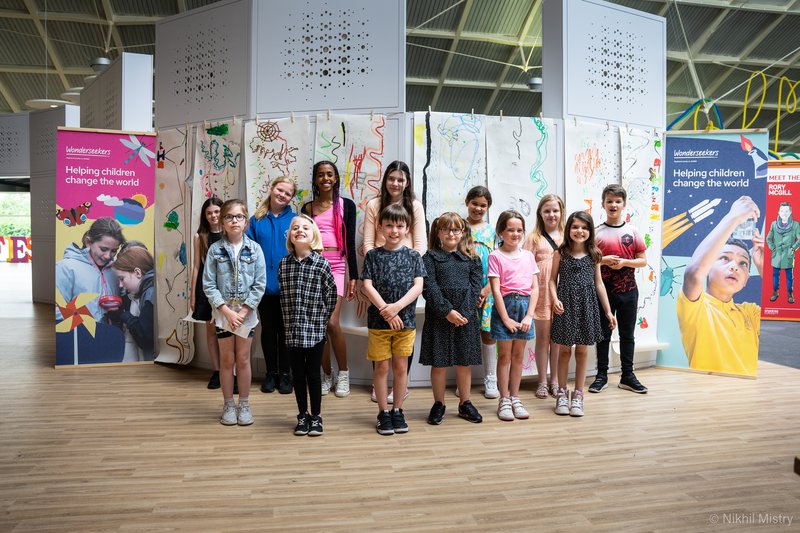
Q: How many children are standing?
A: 13